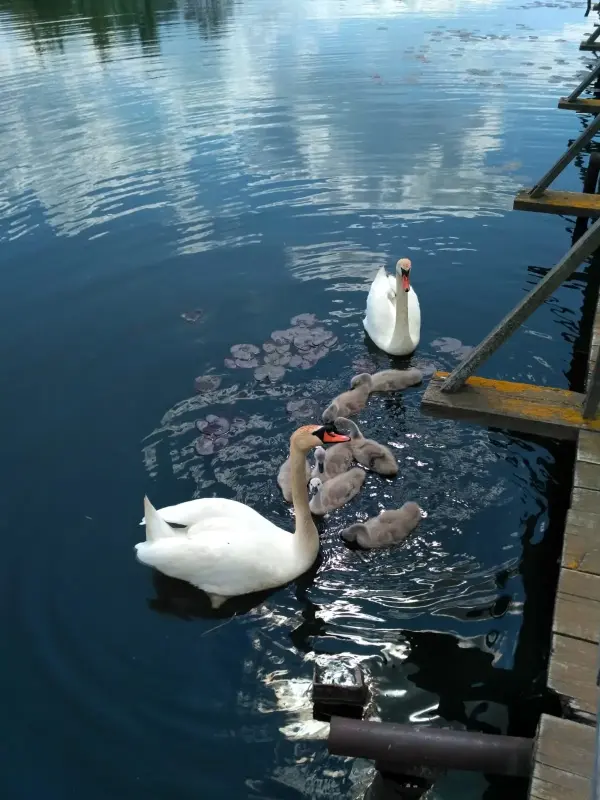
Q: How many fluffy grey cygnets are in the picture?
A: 7